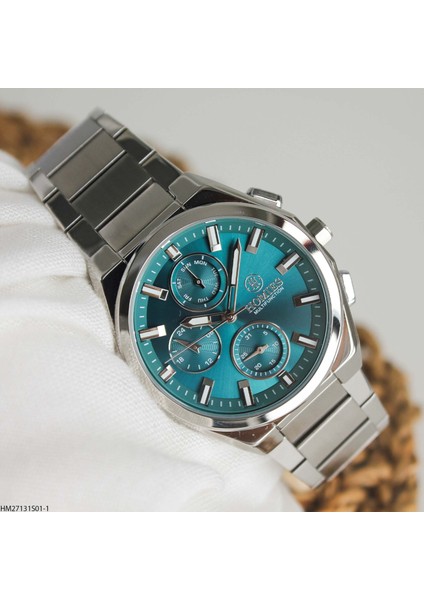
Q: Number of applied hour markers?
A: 12